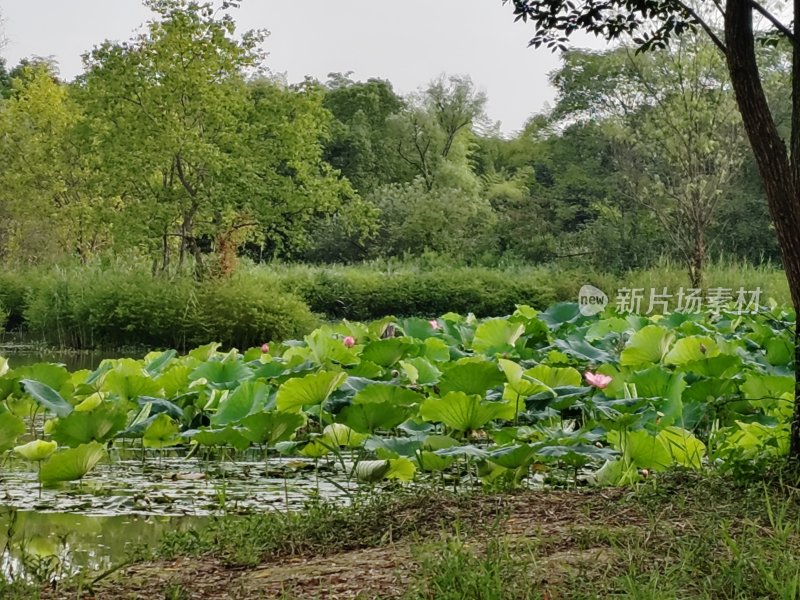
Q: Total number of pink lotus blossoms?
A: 4